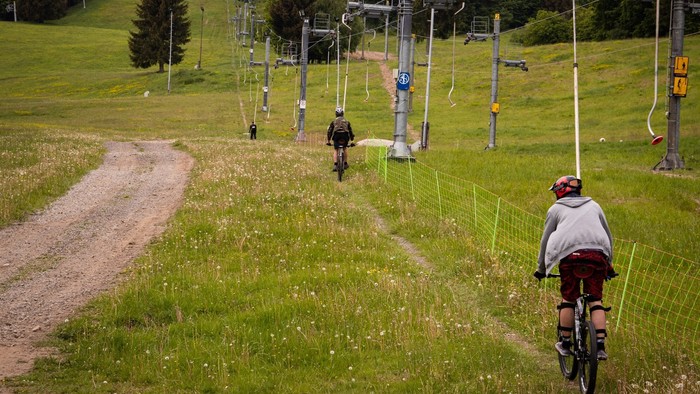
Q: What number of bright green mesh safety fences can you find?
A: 1